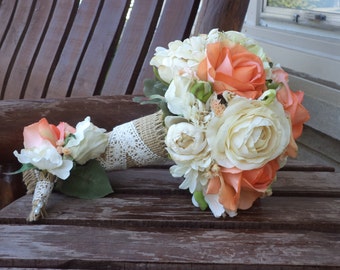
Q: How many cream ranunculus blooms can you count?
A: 2